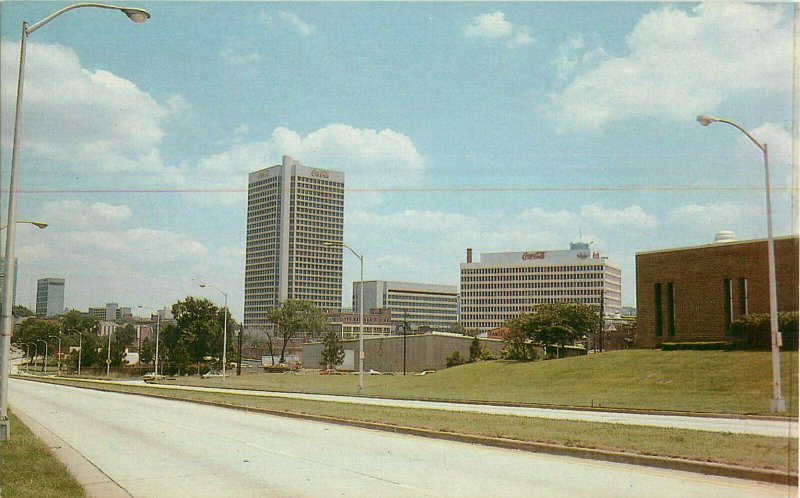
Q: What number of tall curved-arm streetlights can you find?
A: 12